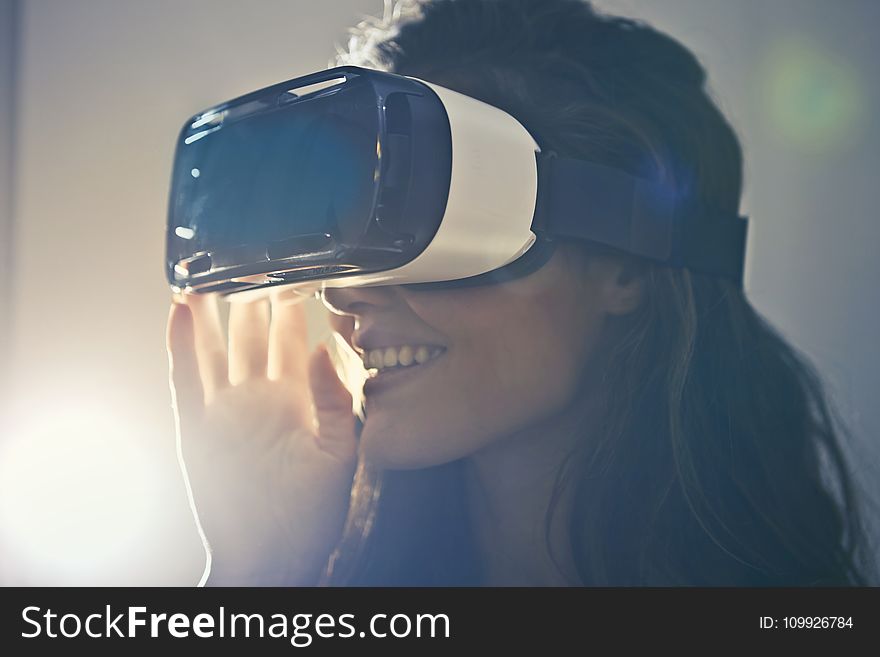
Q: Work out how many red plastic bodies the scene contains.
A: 0